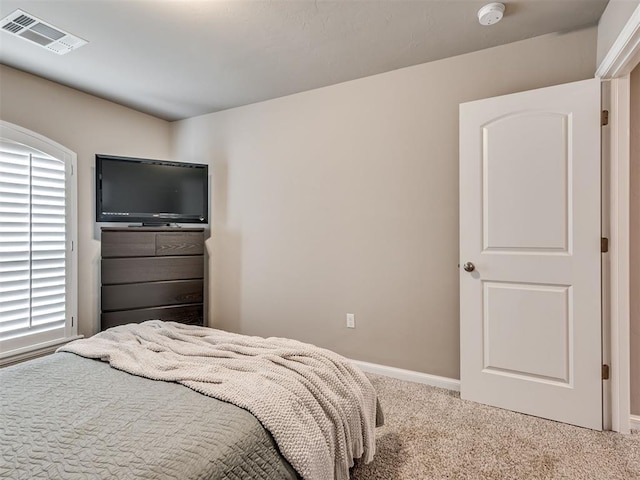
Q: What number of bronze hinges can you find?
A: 3